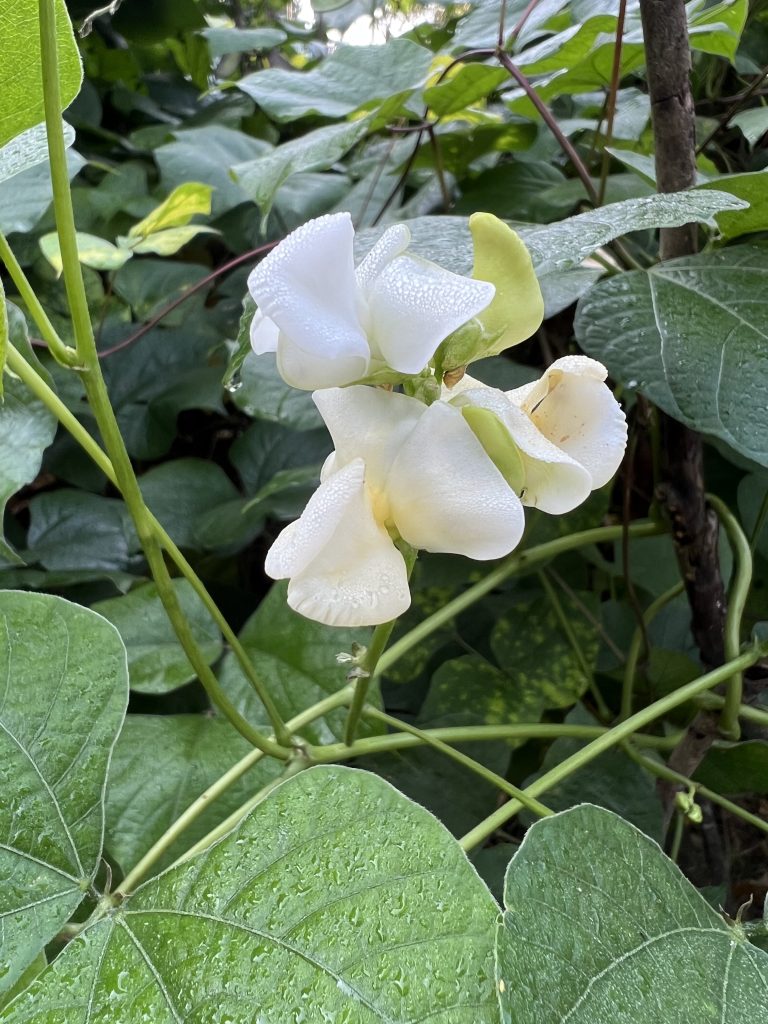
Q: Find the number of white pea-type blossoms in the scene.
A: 3